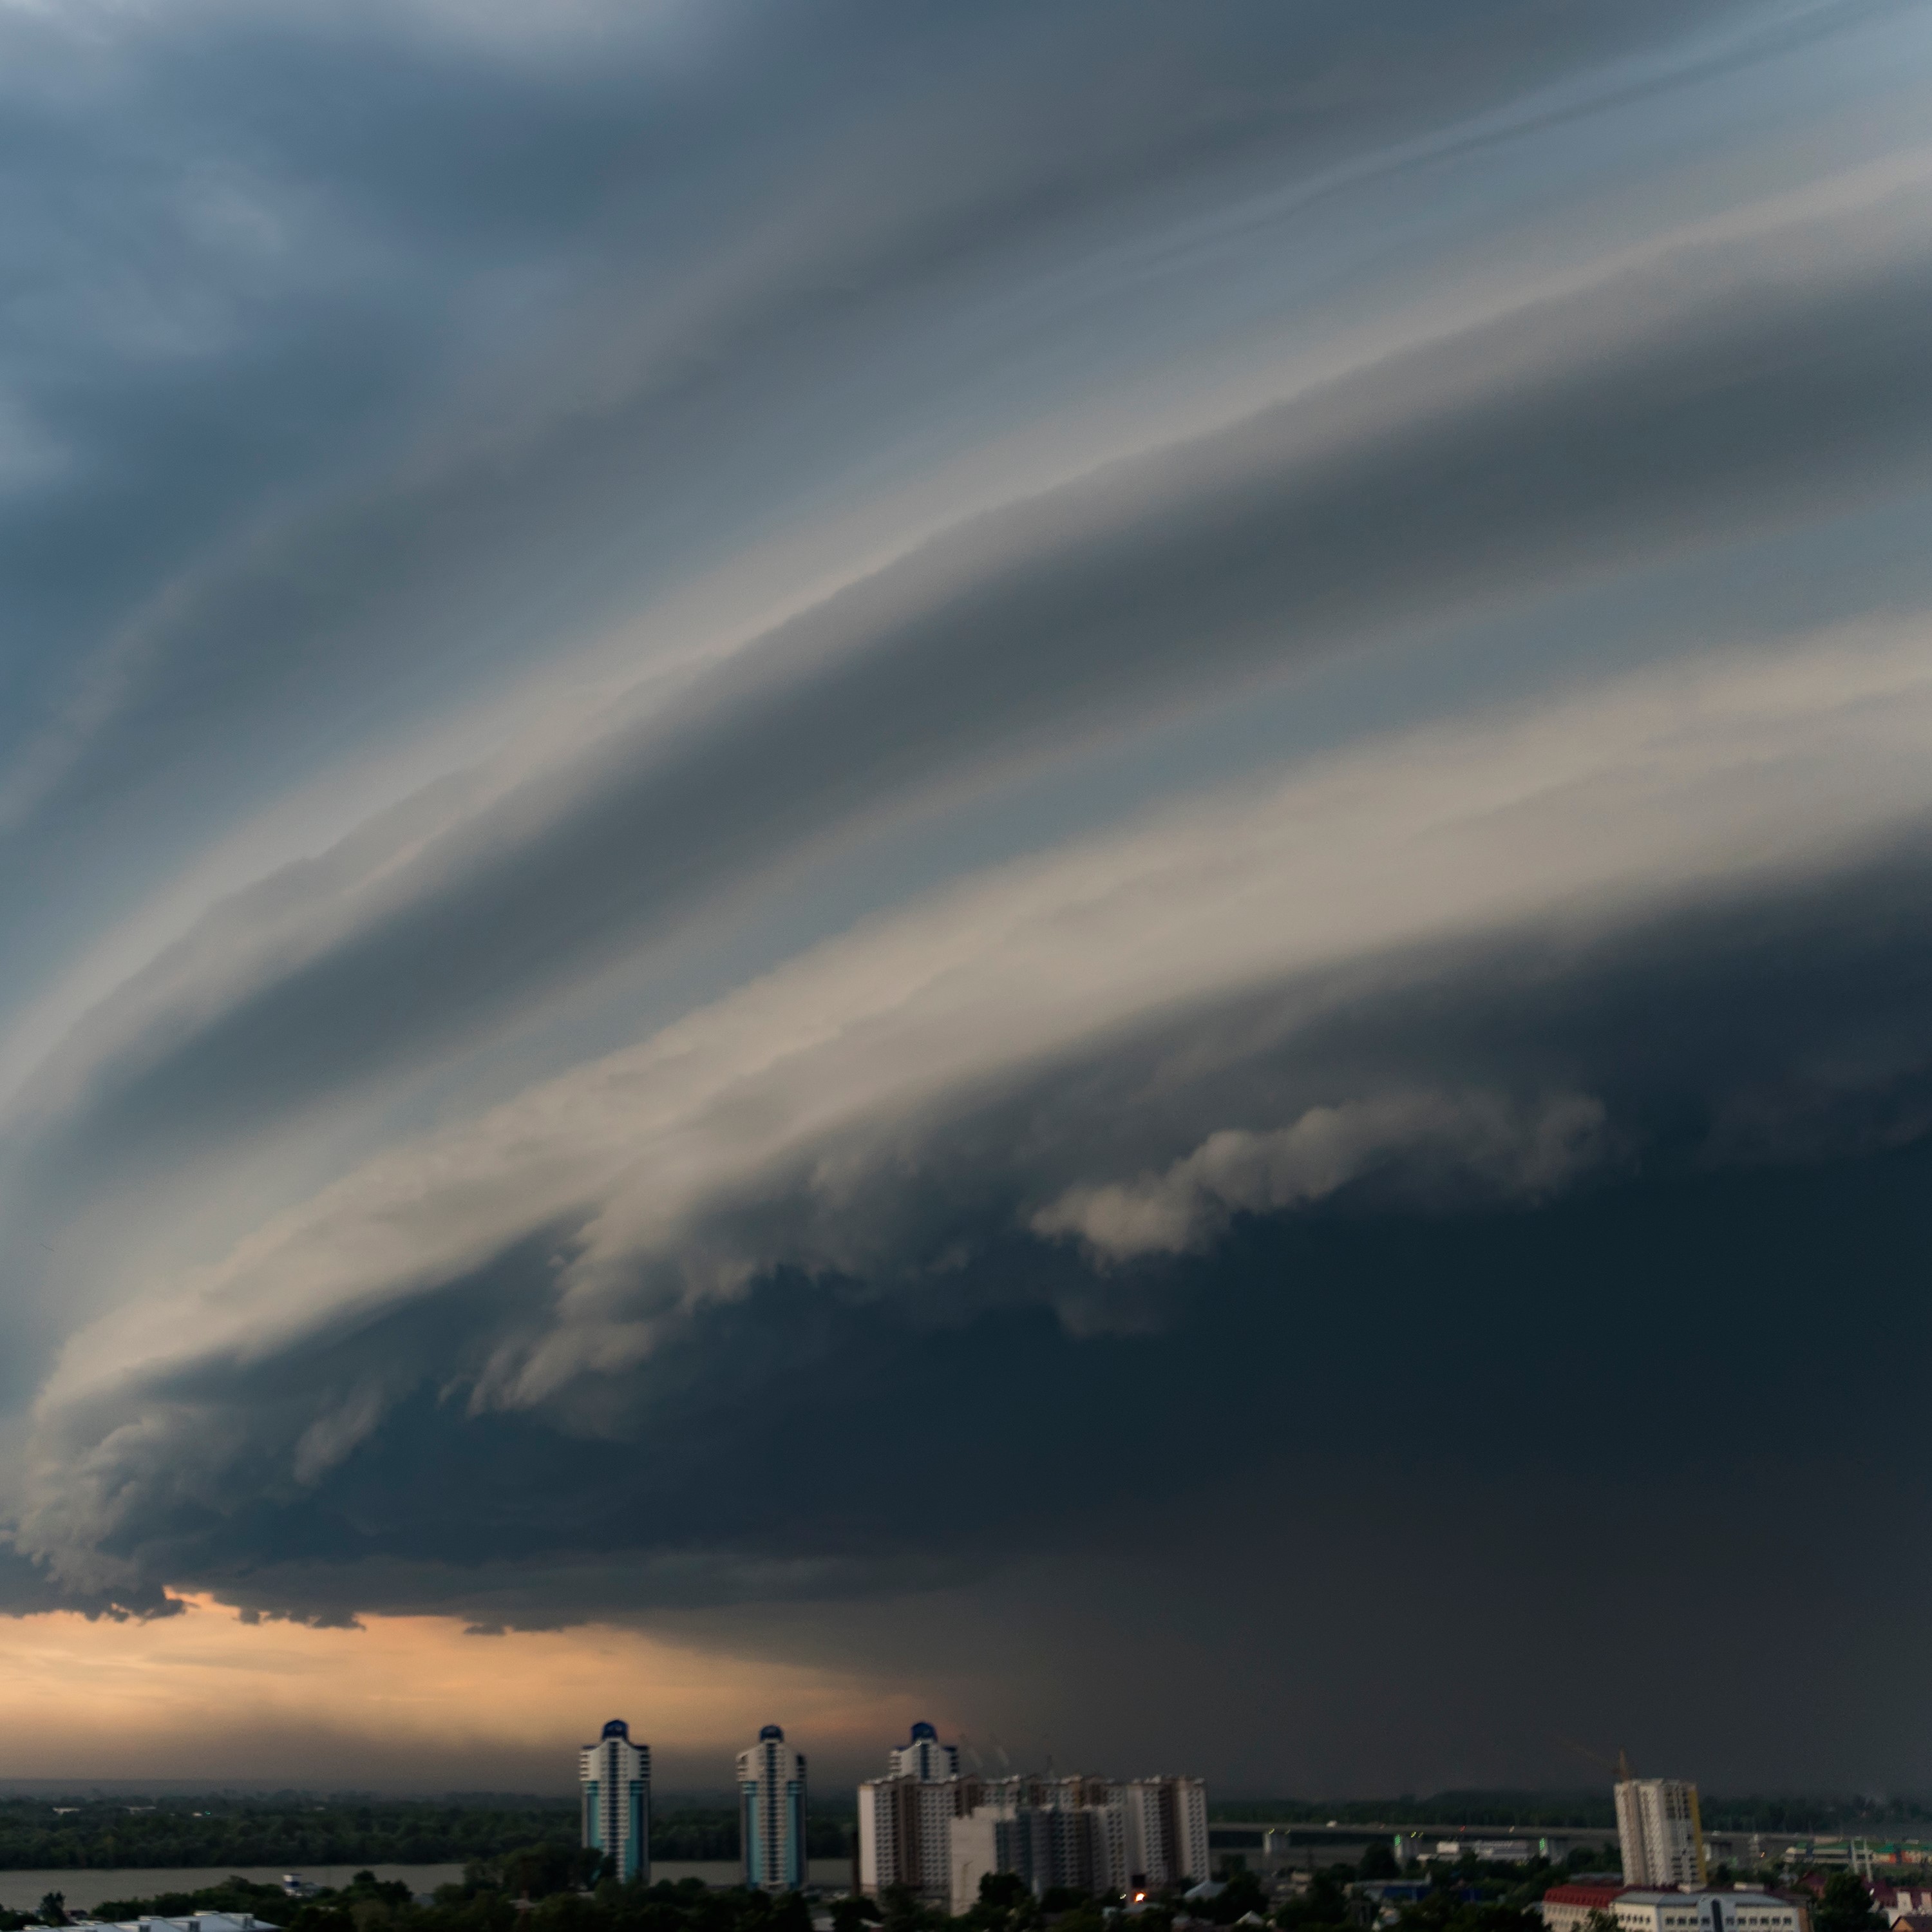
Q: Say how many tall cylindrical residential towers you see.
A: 3